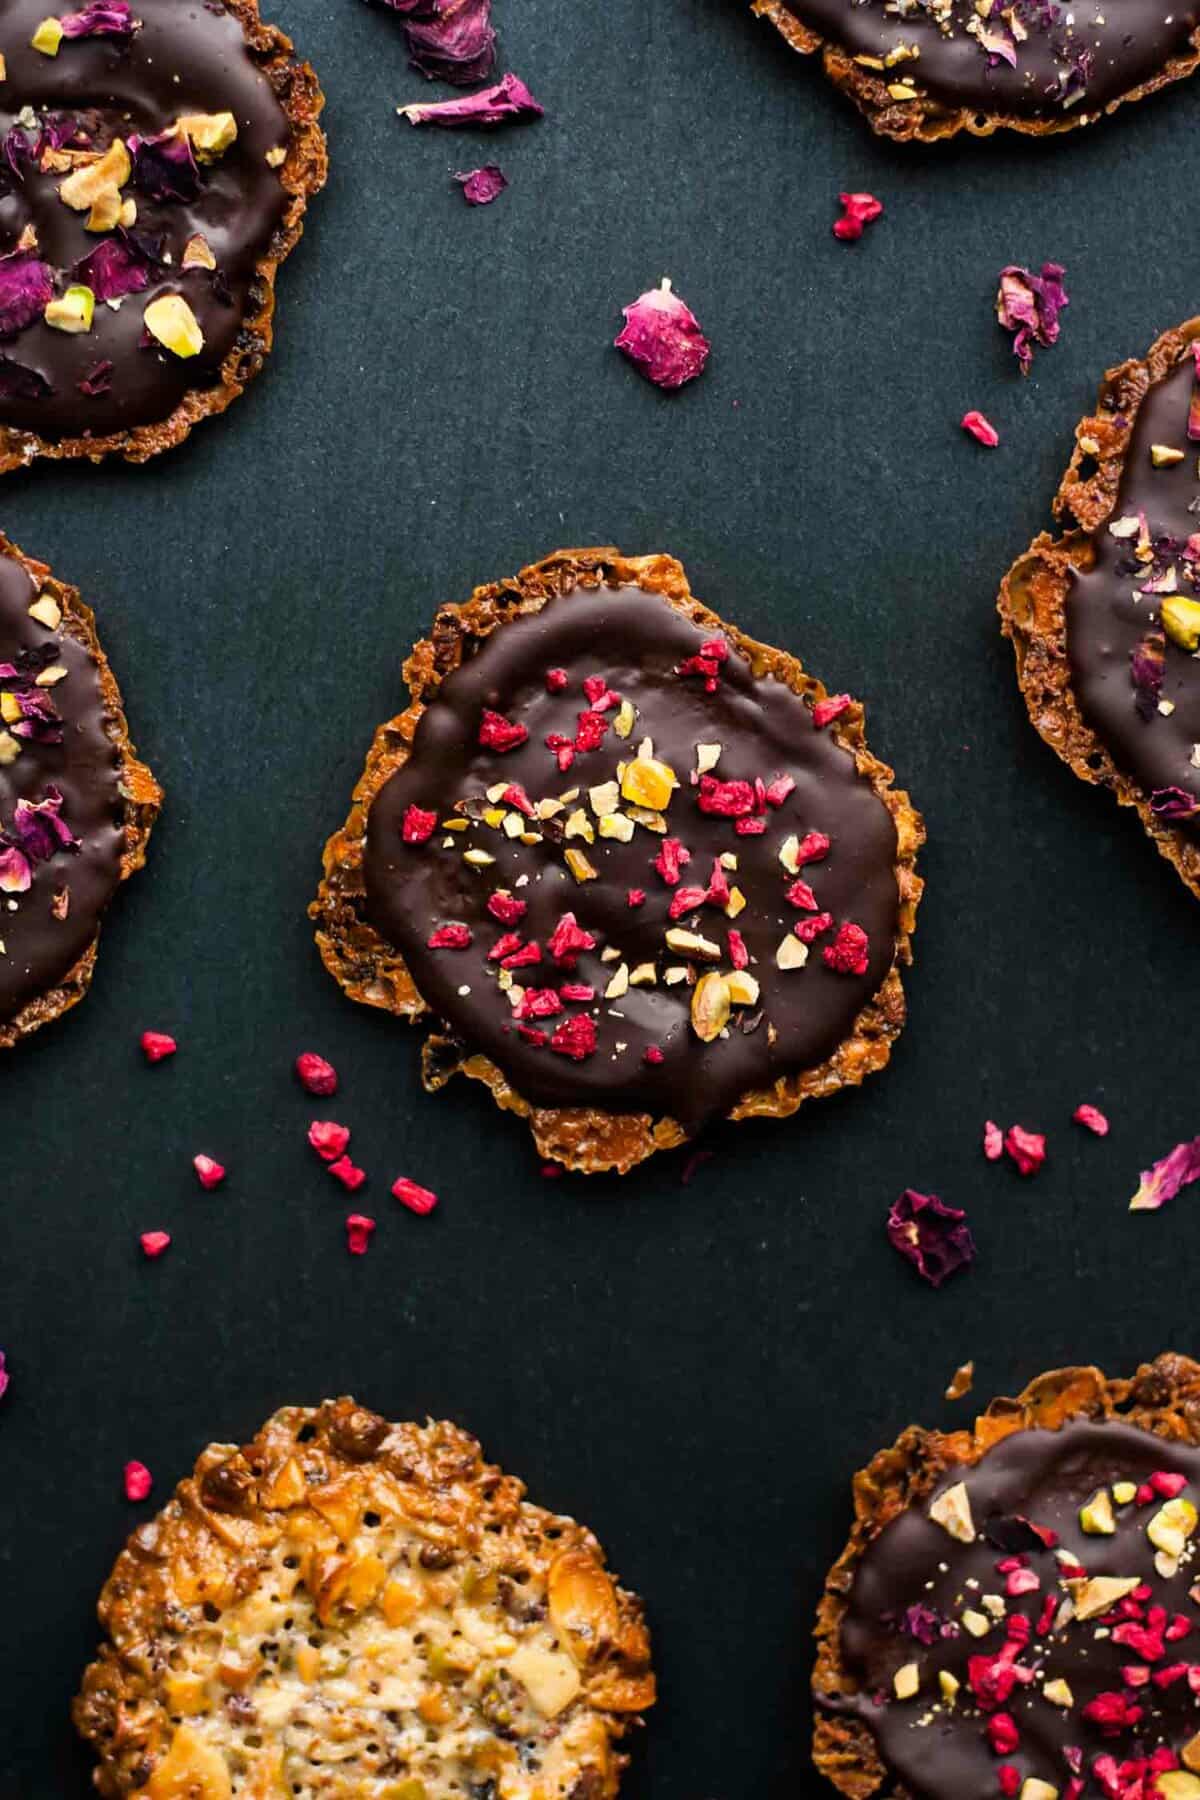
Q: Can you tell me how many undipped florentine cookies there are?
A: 1